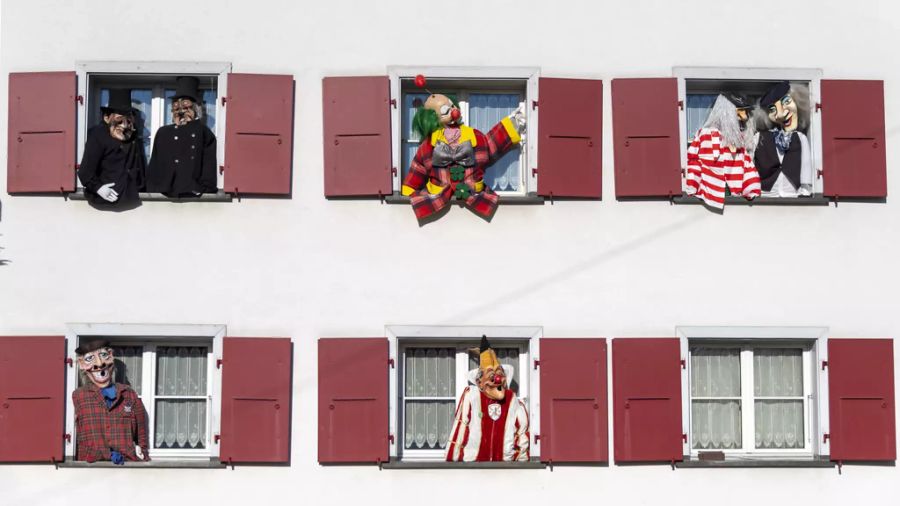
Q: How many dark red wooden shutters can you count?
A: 12